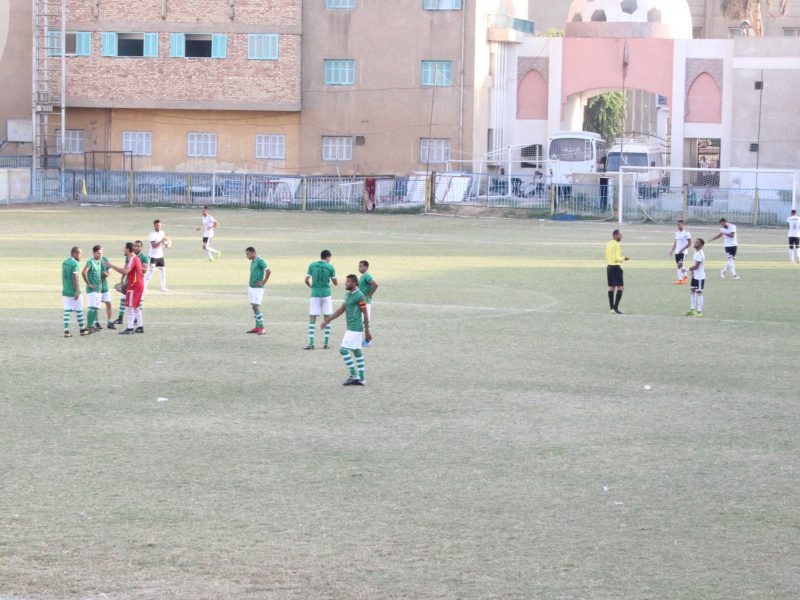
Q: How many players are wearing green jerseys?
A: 8